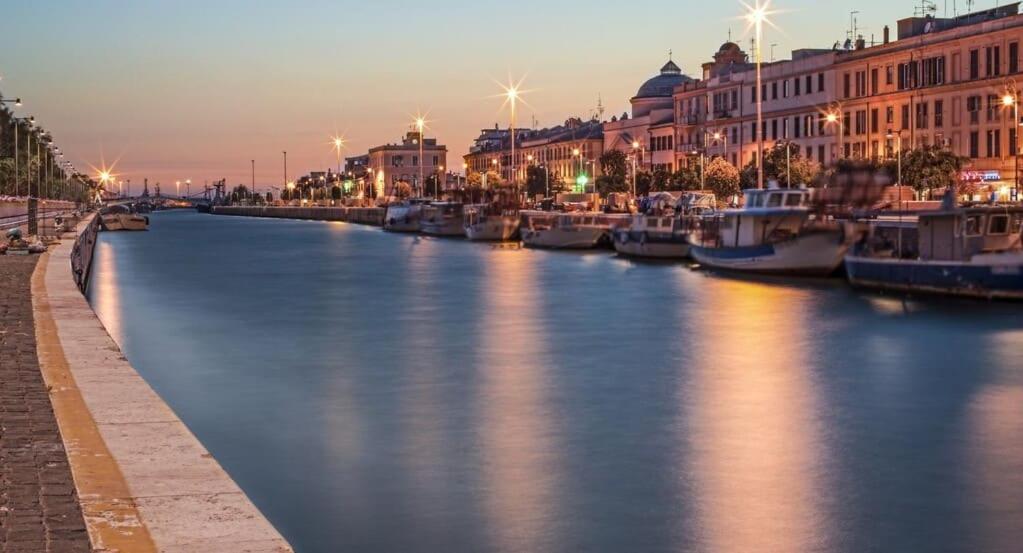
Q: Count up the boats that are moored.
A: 8